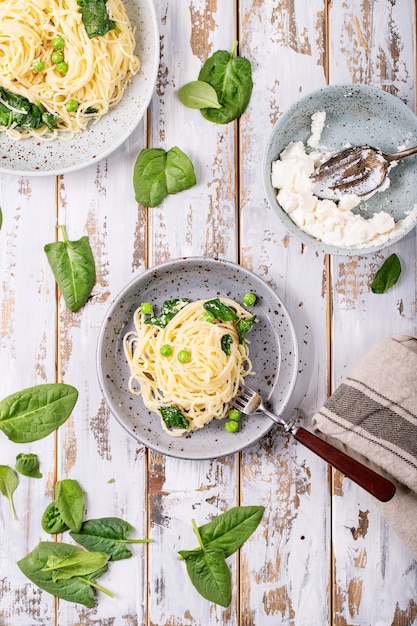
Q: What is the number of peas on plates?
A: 12